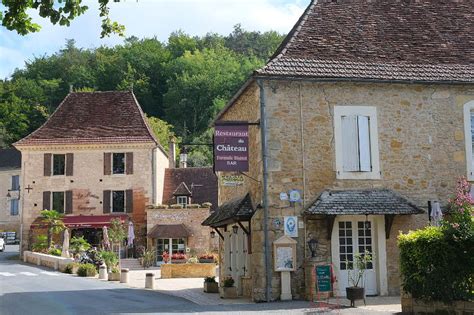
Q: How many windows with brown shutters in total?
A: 4